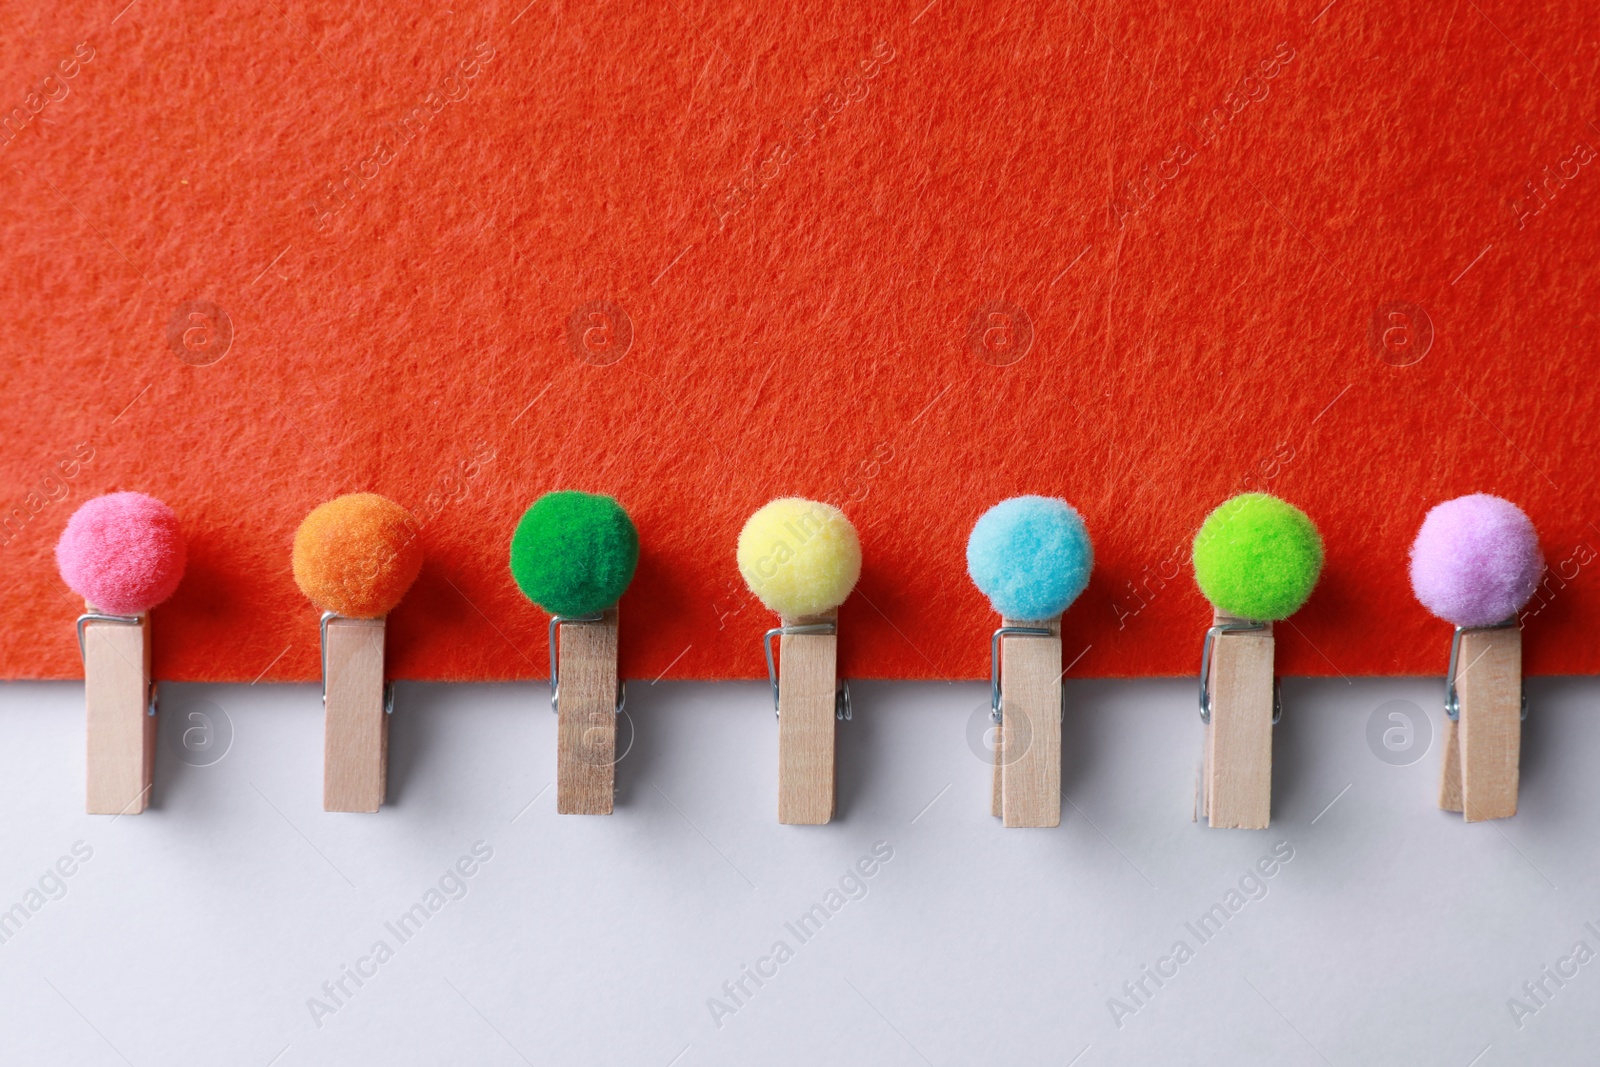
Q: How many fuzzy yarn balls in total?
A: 7